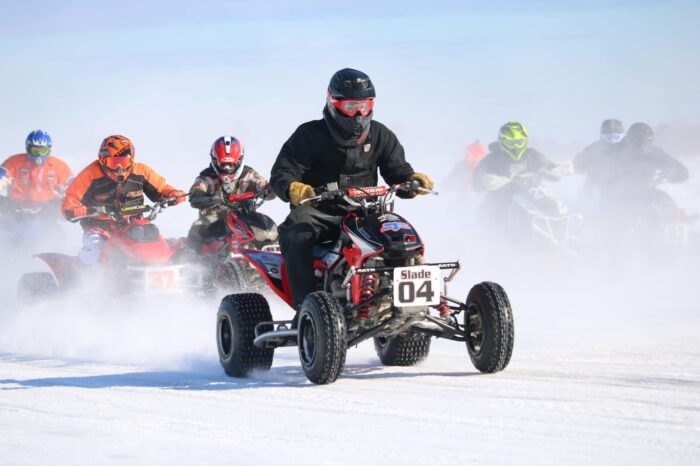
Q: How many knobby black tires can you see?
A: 4